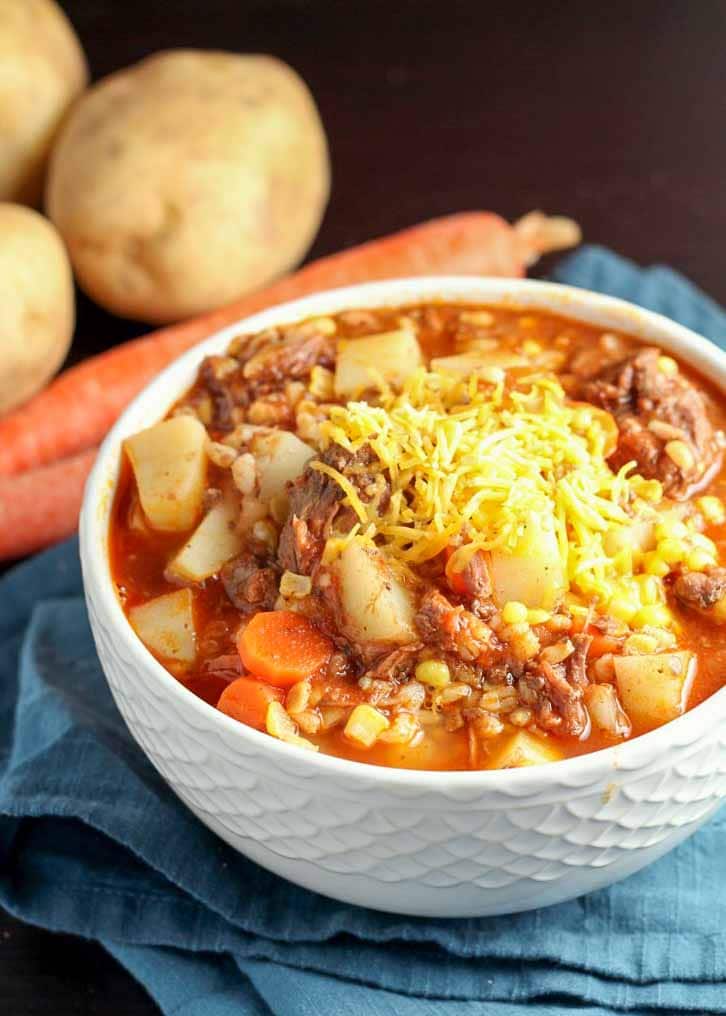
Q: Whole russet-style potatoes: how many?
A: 3